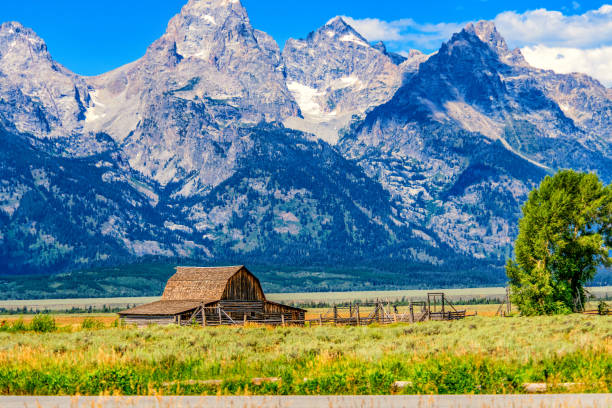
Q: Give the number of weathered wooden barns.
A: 1